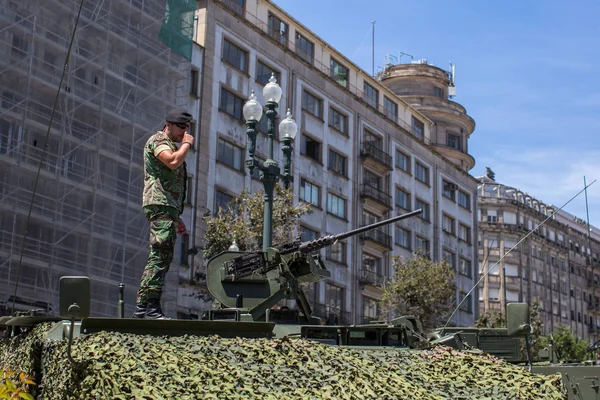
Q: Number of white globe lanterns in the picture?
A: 3